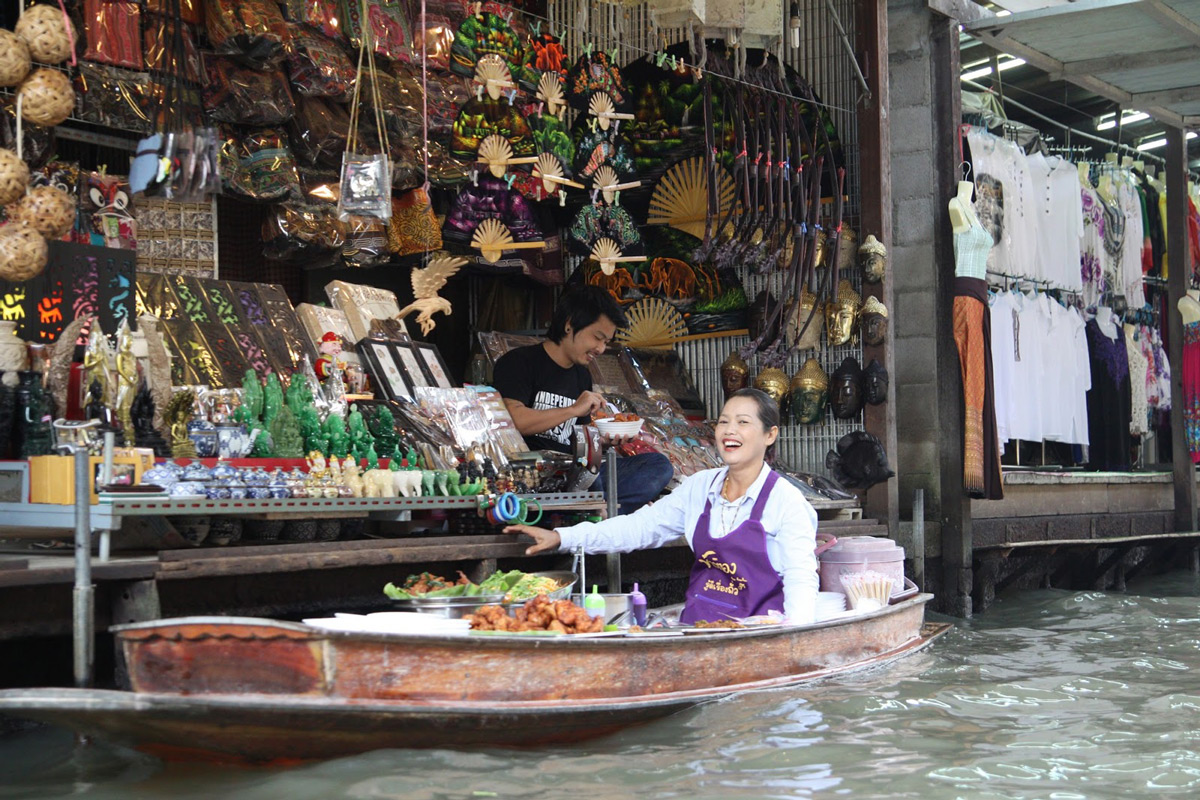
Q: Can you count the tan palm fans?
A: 10